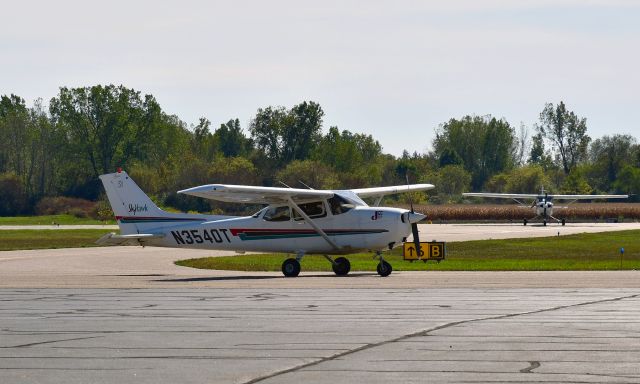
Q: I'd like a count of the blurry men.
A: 0